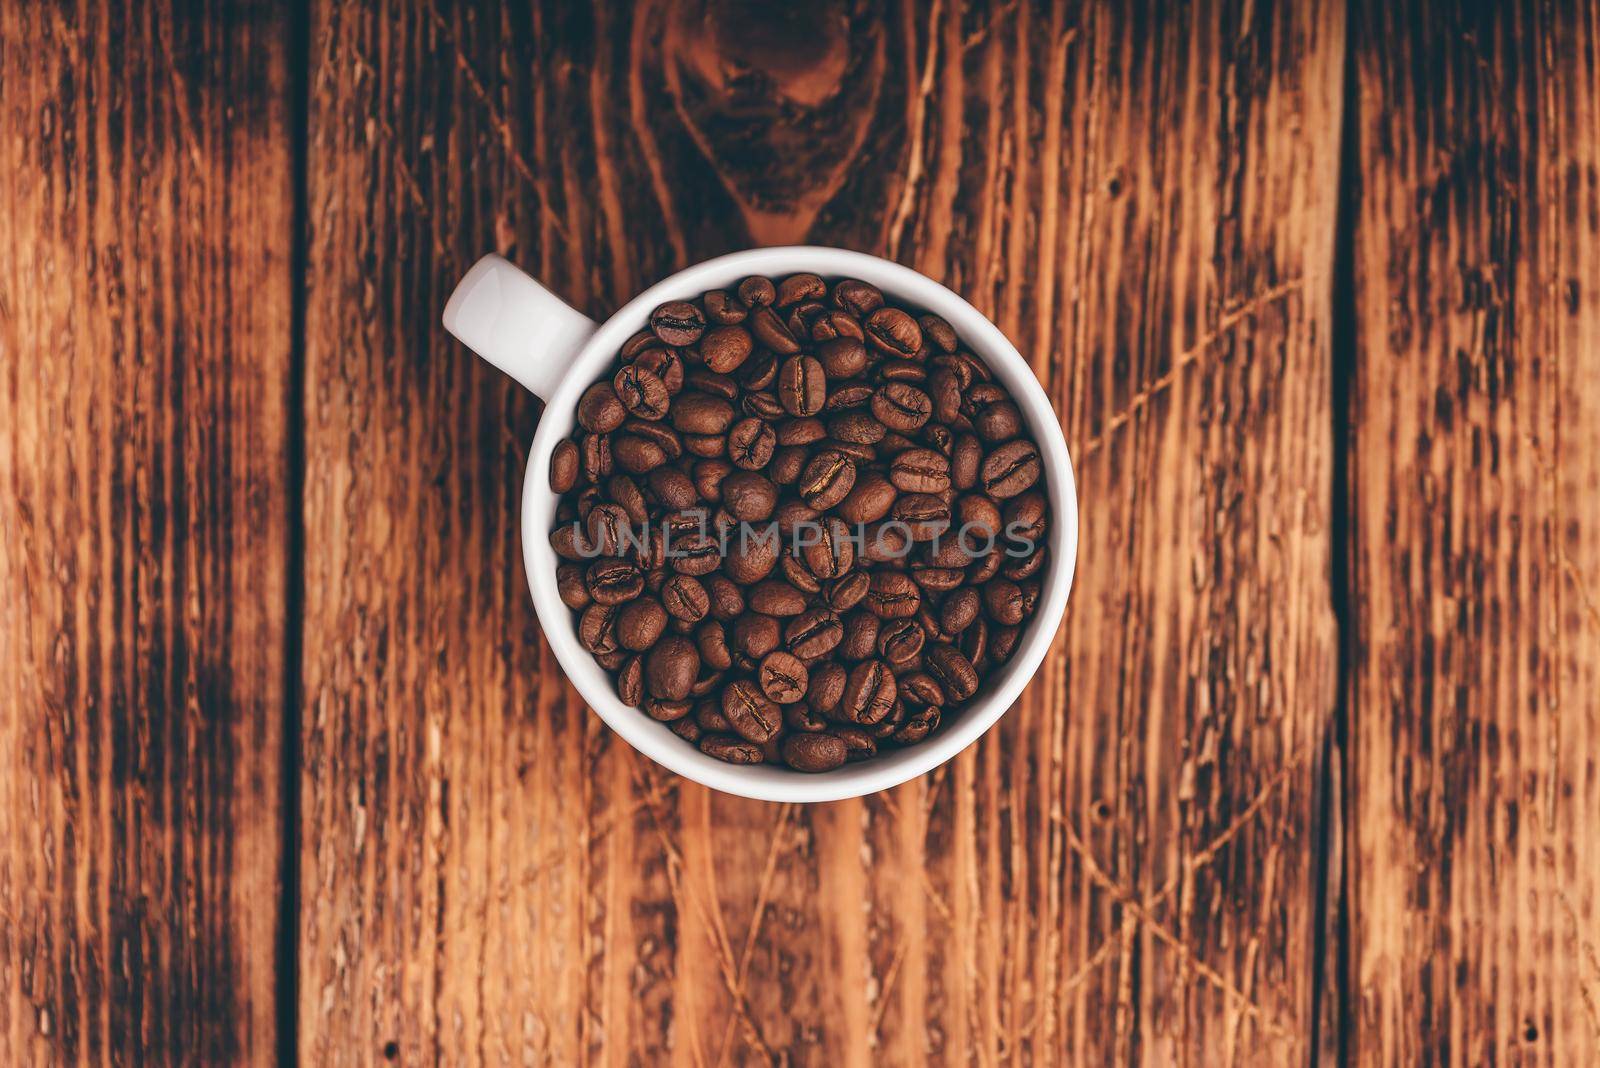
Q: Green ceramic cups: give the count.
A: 0